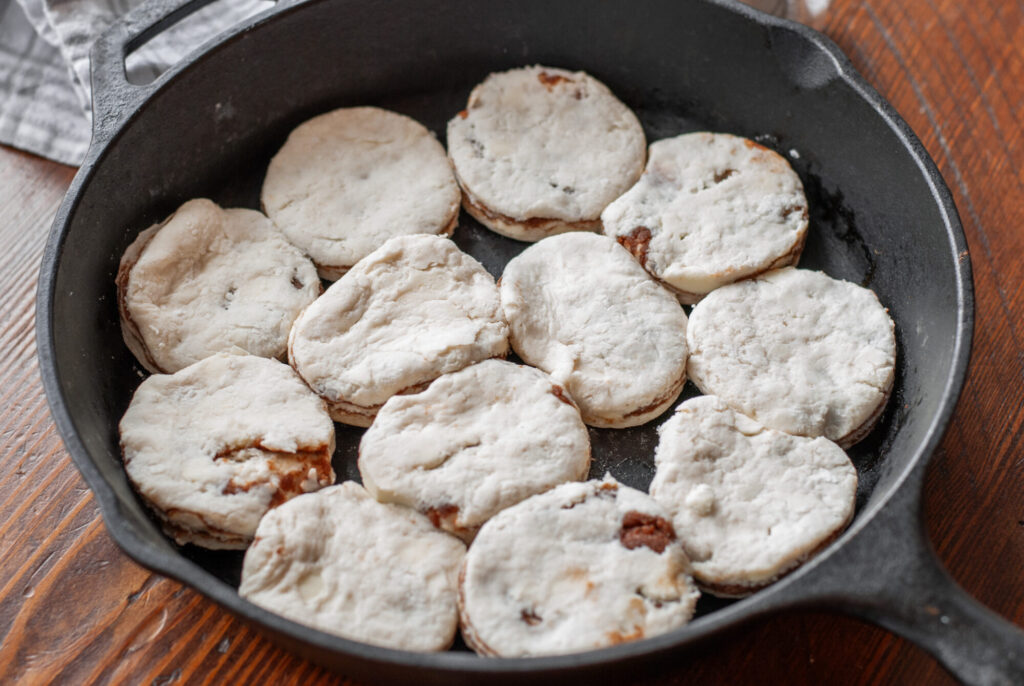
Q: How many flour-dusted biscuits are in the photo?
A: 12